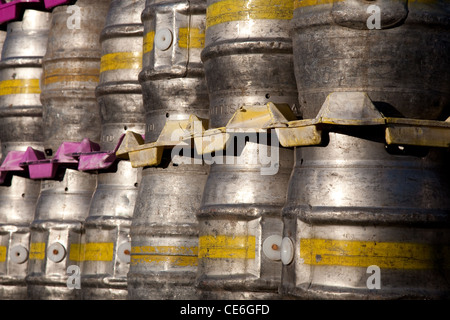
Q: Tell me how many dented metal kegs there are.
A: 12